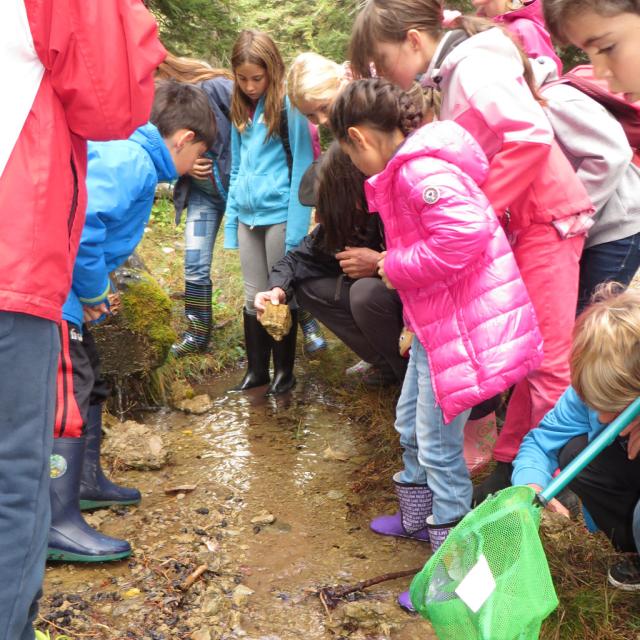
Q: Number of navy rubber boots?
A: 2